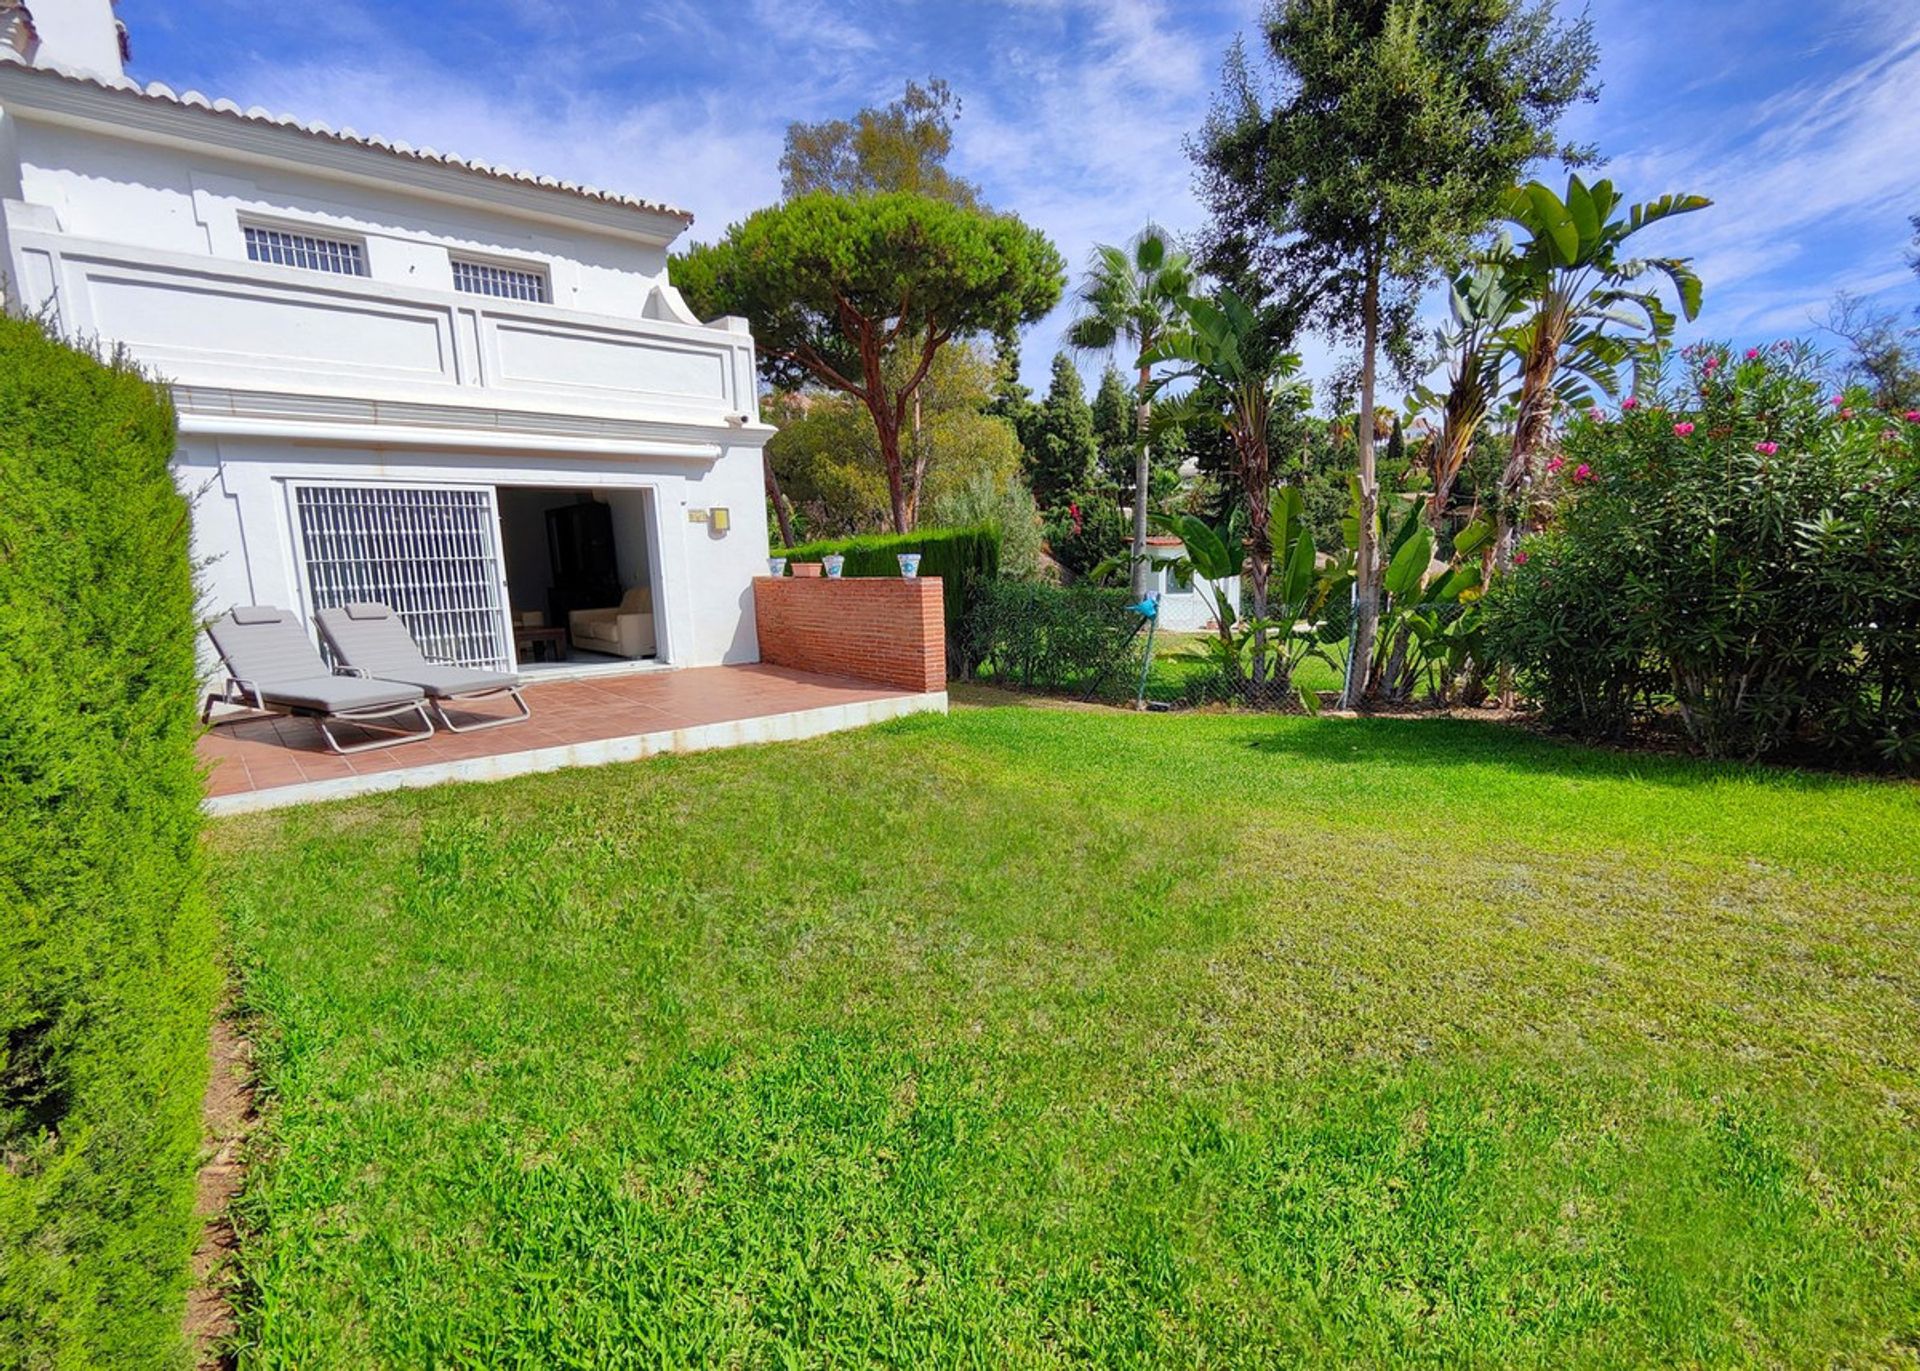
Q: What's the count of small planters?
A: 4